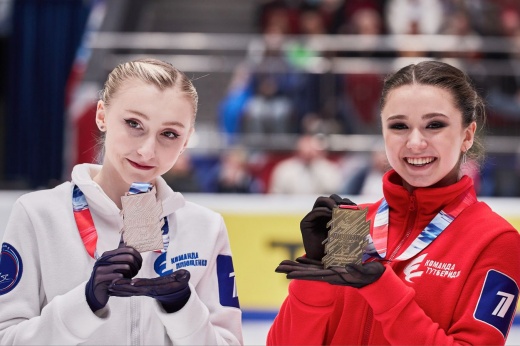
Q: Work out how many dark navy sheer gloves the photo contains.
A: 2